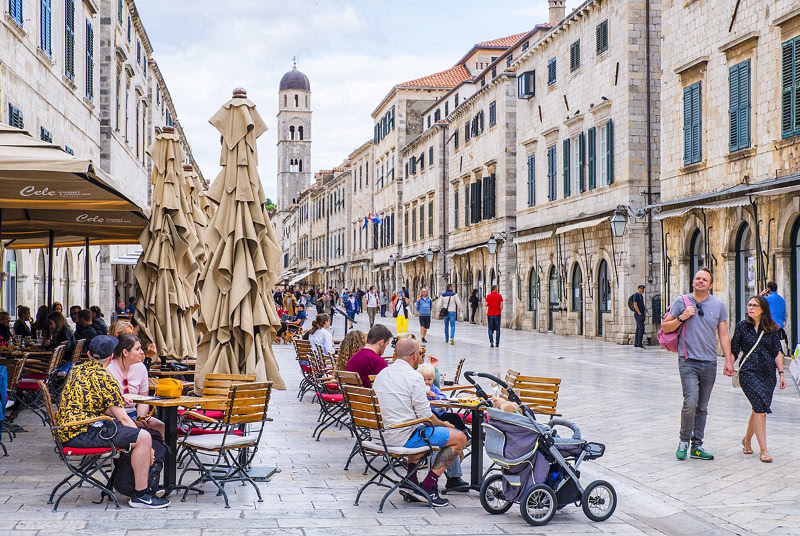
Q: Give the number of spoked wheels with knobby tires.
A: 3